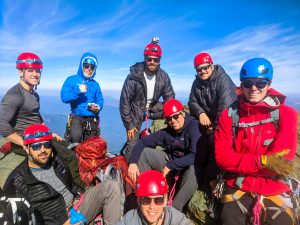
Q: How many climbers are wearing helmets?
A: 8